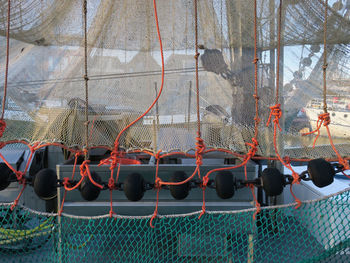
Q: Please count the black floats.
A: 8